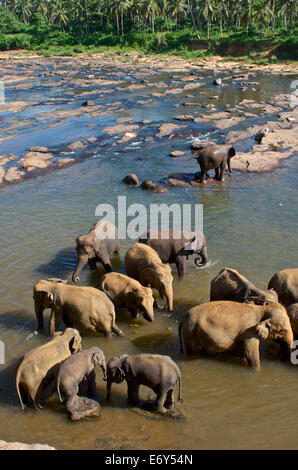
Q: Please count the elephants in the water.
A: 13